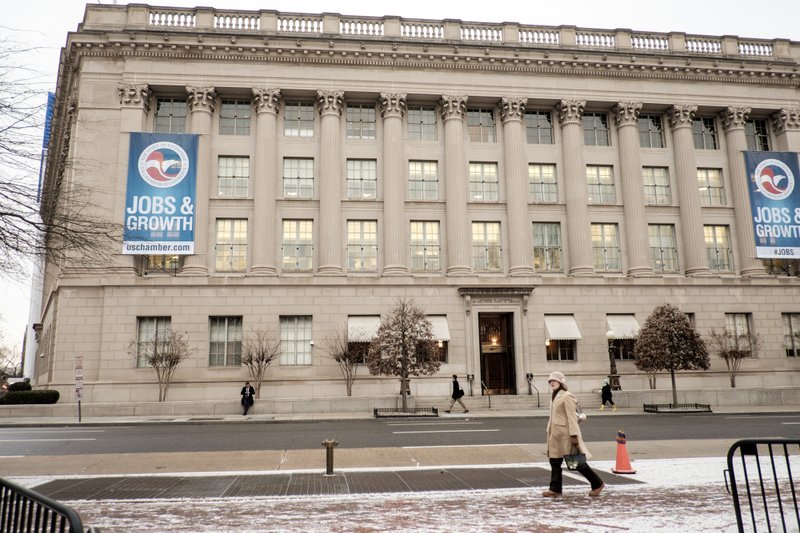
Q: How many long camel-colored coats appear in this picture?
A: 1